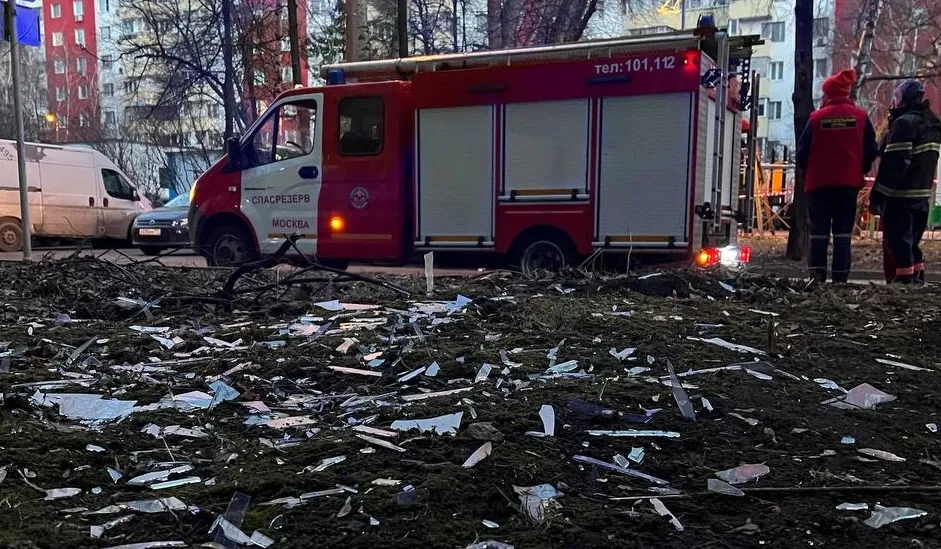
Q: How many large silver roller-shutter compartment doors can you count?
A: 3